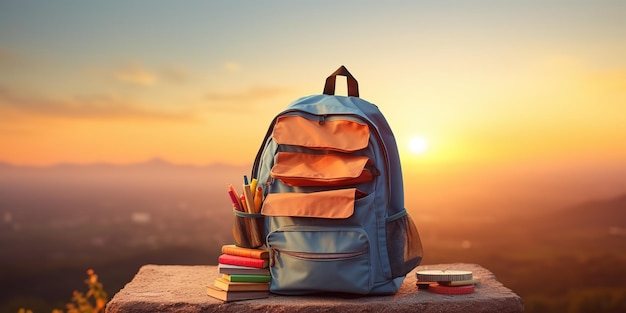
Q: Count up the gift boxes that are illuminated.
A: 0